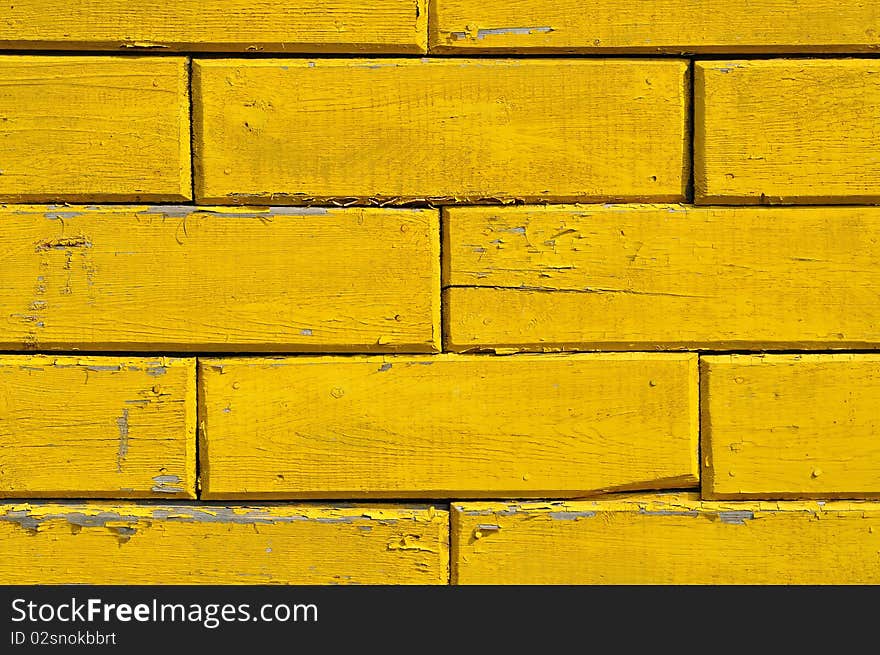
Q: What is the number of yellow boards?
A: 12